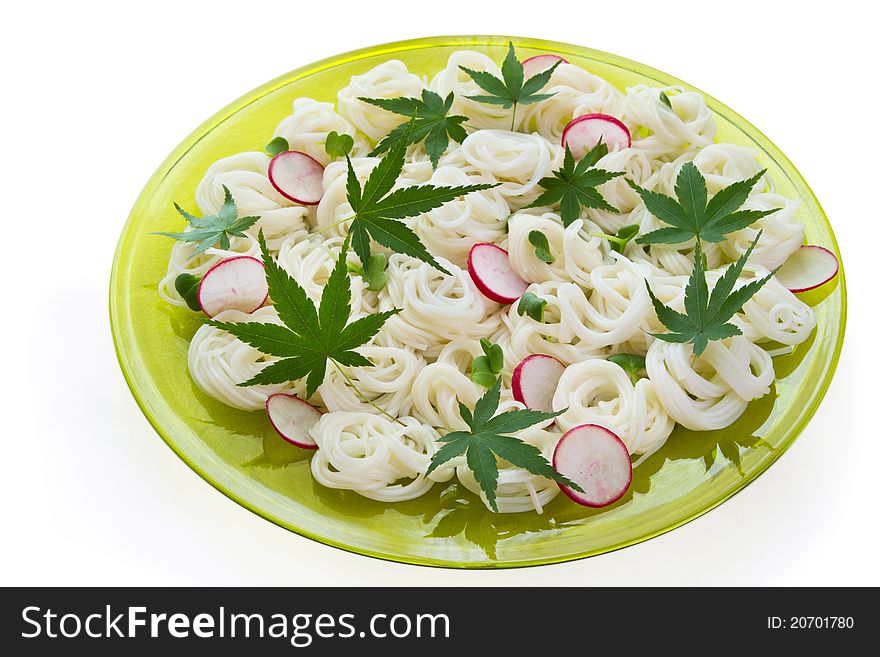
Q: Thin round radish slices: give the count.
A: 9